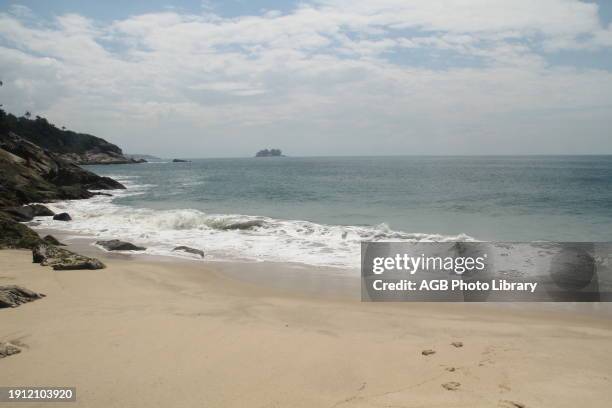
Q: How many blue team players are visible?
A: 0